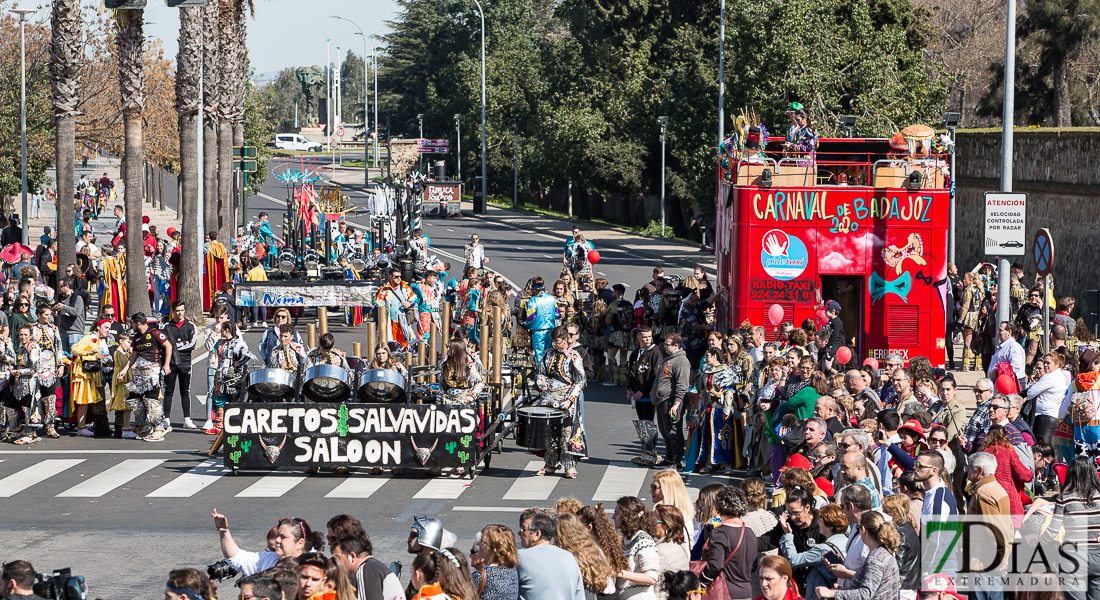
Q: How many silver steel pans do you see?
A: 3